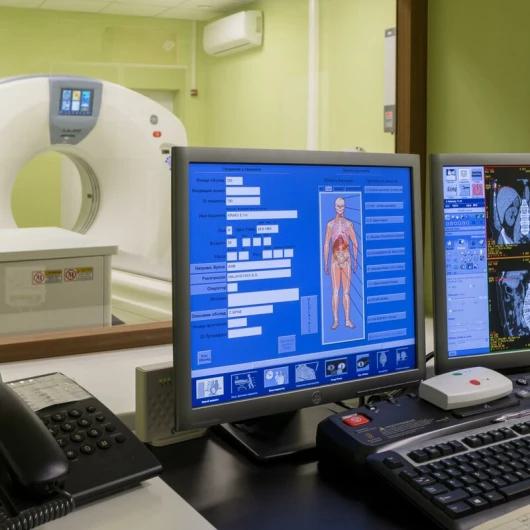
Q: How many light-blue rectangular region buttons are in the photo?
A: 10